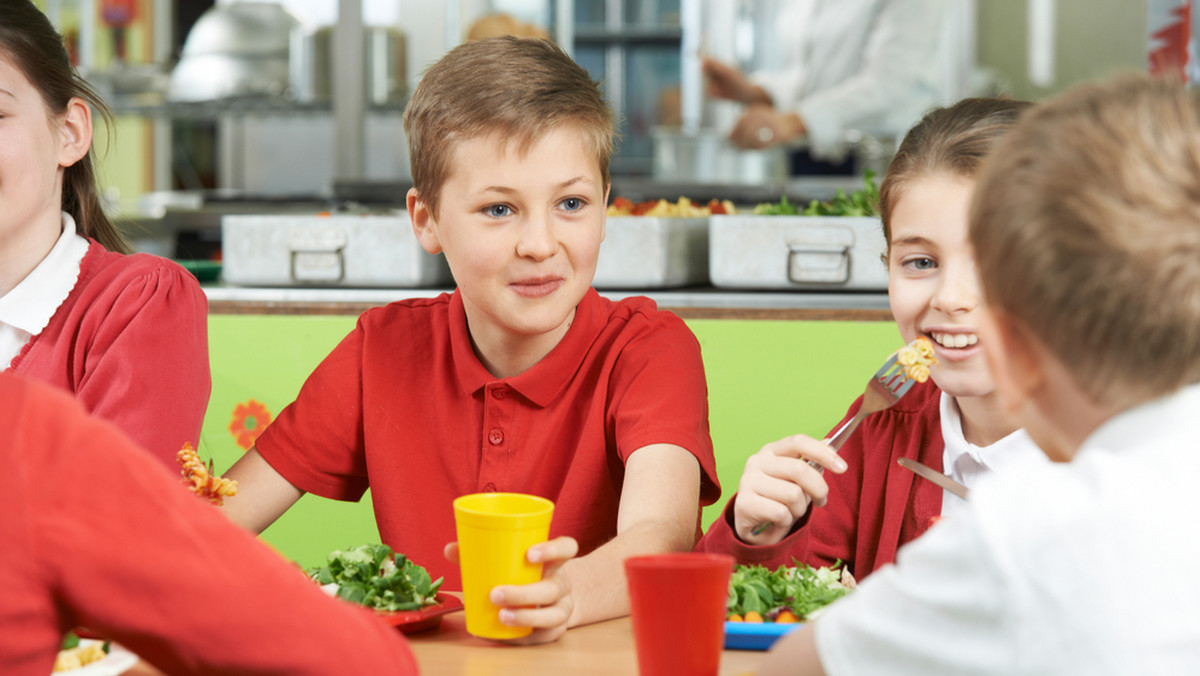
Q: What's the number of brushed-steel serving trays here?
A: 3